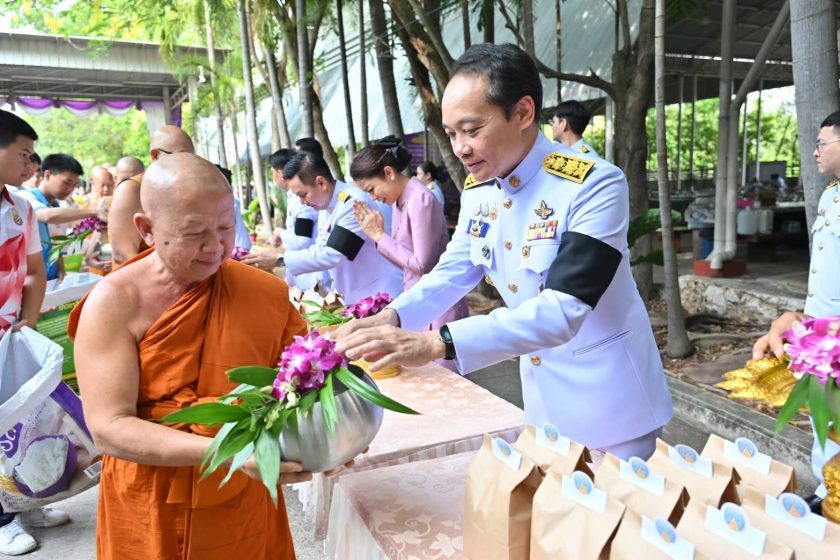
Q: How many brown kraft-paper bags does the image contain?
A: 9